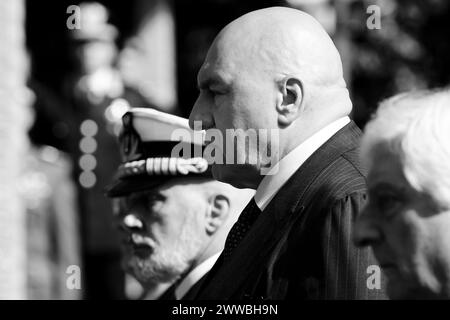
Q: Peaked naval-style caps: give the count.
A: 1